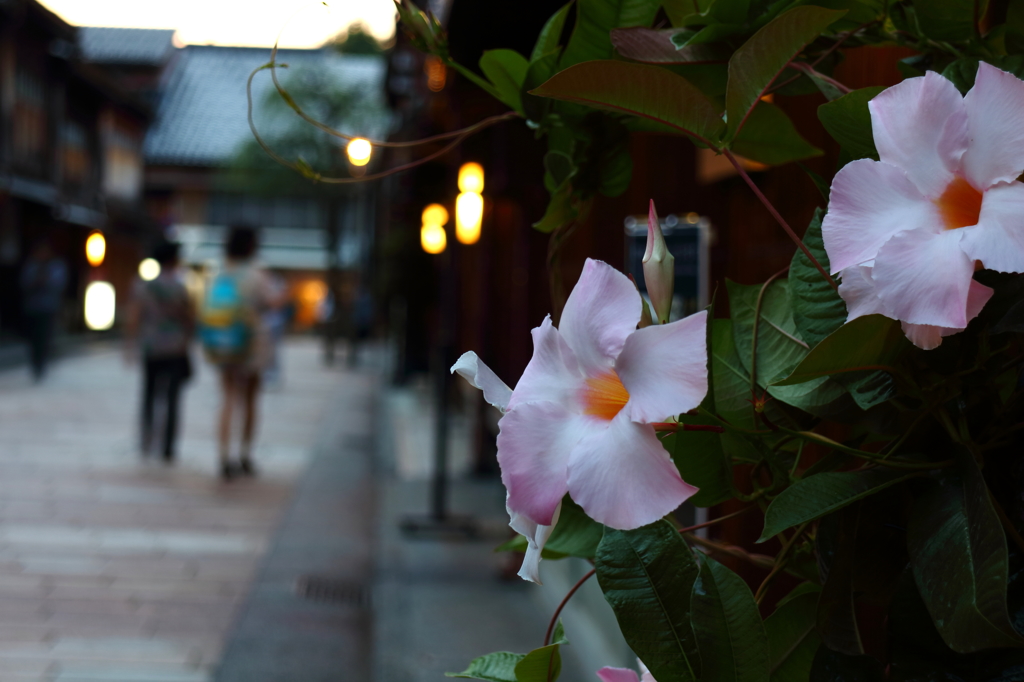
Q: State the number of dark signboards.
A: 1